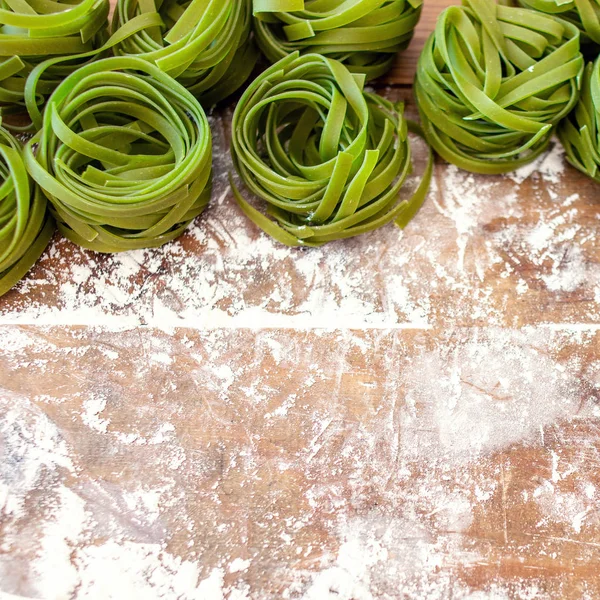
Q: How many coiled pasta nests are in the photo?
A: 9